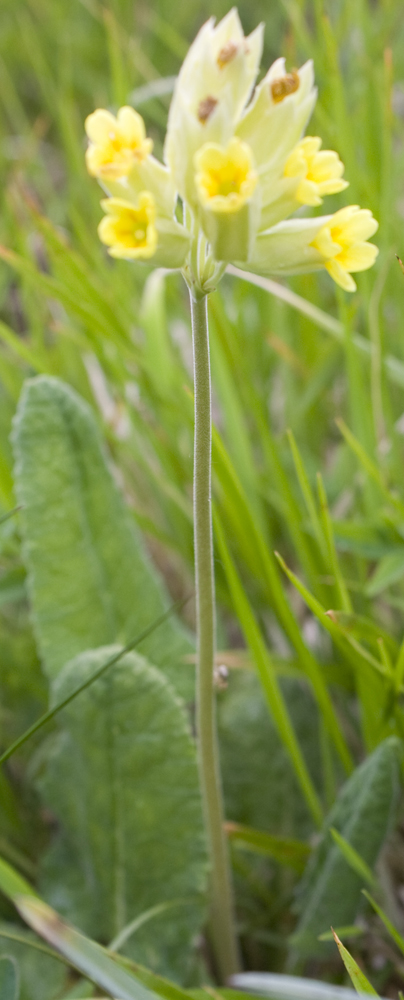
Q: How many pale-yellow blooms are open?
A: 5